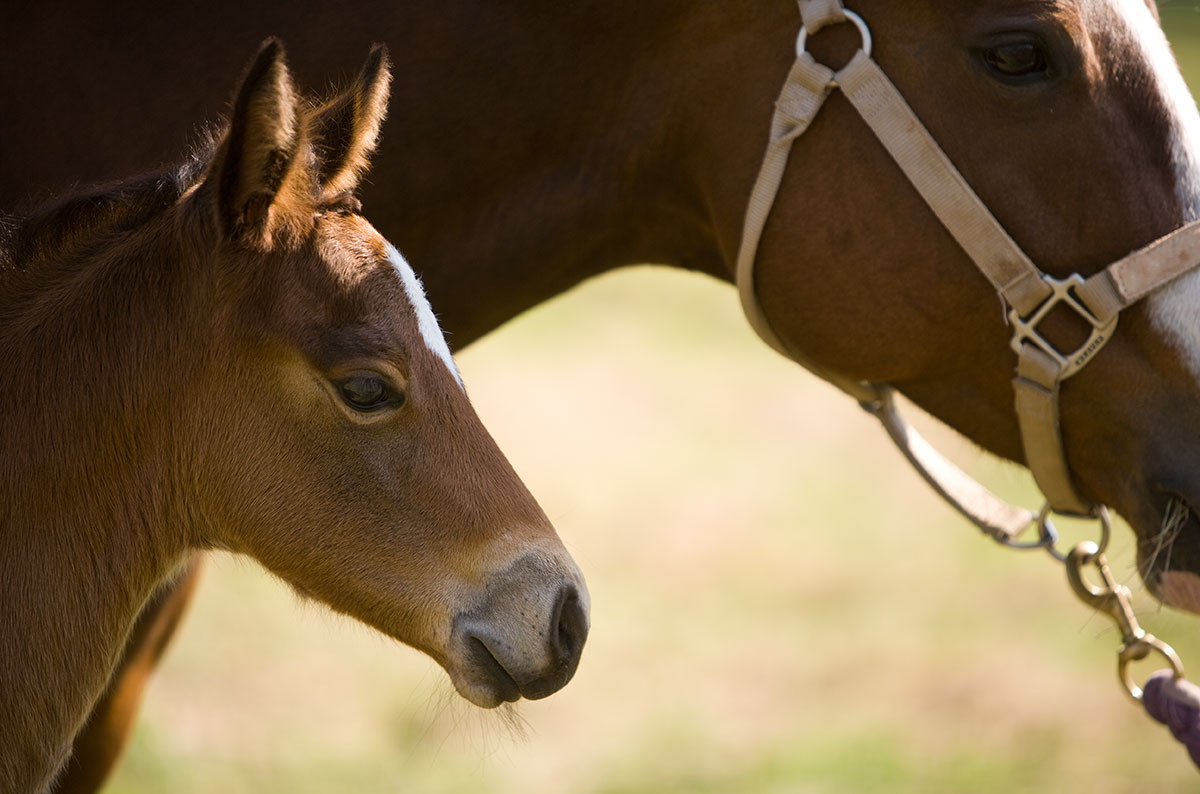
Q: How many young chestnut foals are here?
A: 1